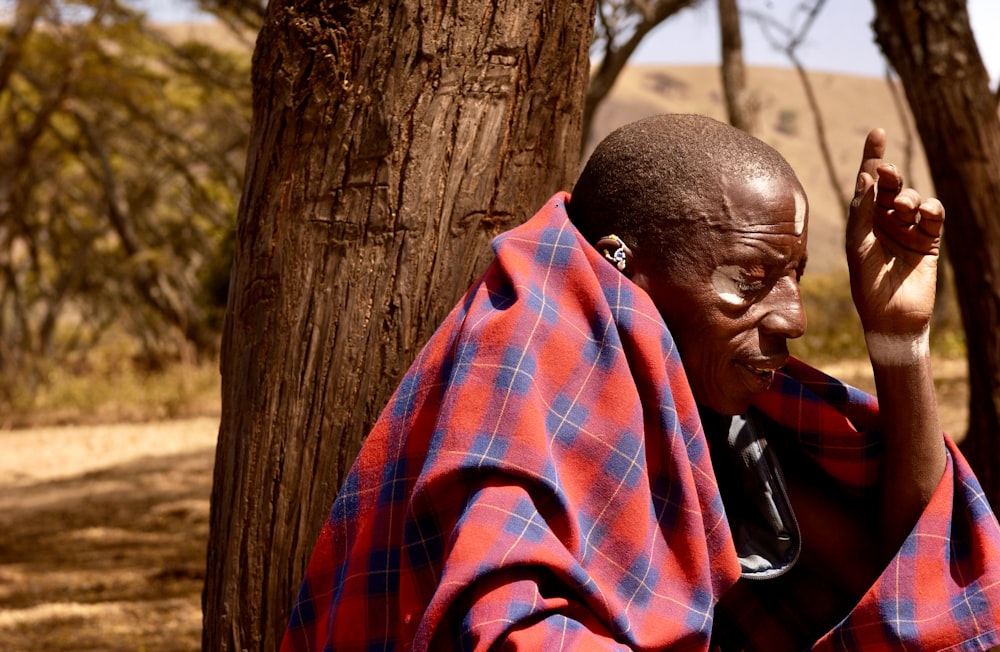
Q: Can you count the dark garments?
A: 1